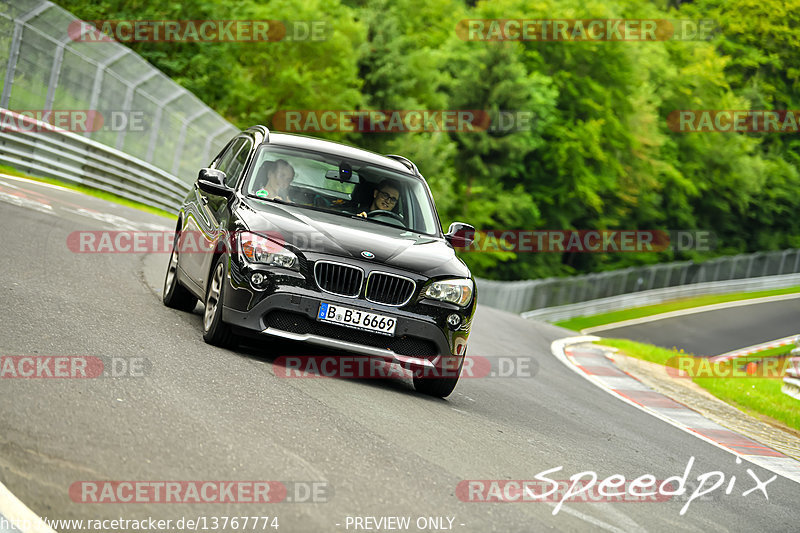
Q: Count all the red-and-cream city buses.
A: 0